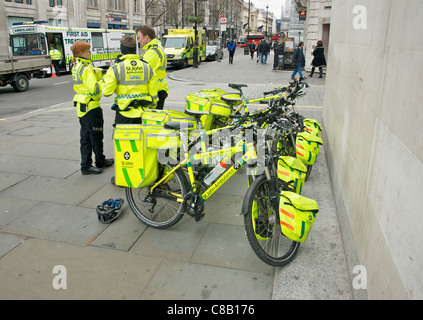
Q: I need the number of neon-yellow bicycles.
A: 4